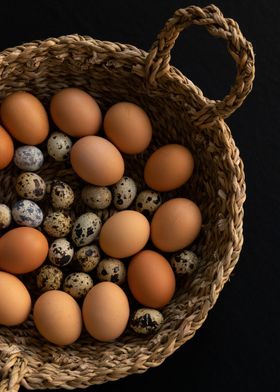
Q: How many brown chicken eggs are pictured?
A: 13